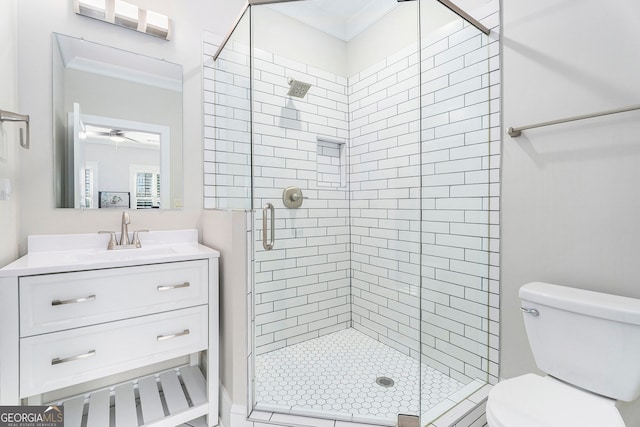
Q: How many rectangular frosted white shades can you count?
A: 3